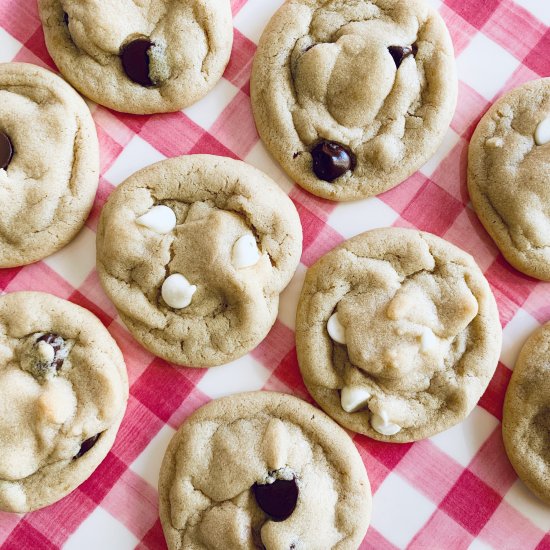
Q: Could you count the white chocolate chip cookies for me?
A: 3